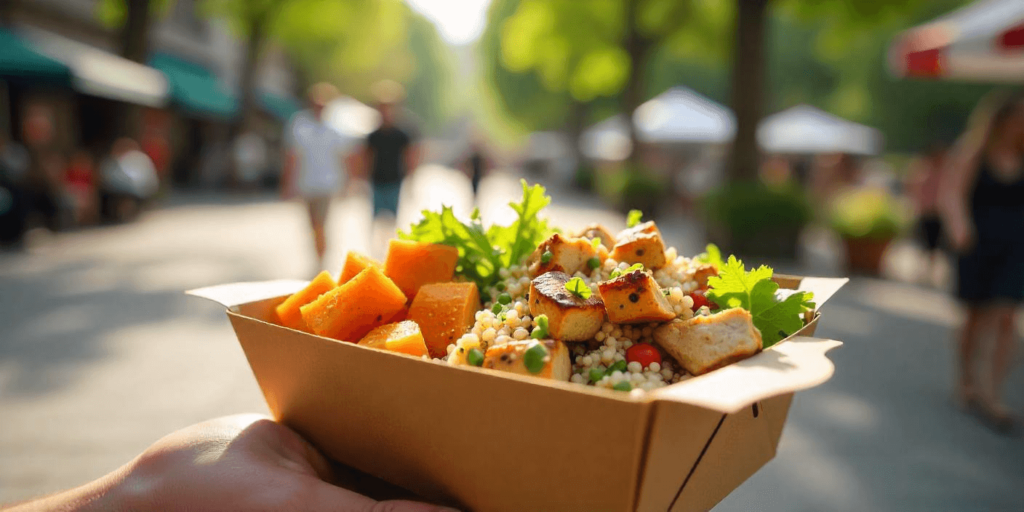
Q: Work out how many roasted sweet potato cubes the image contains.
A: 6